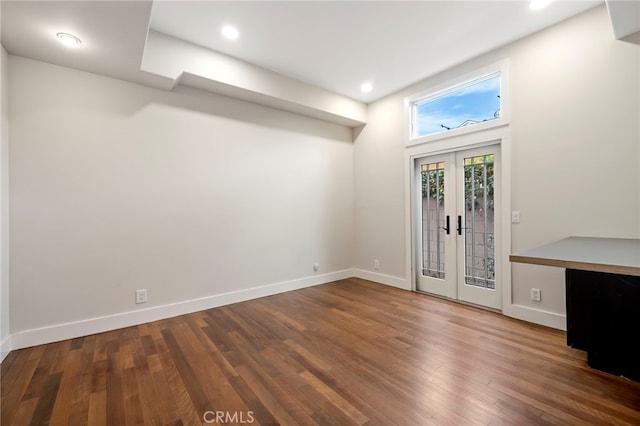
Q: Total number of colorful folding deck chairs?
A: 0